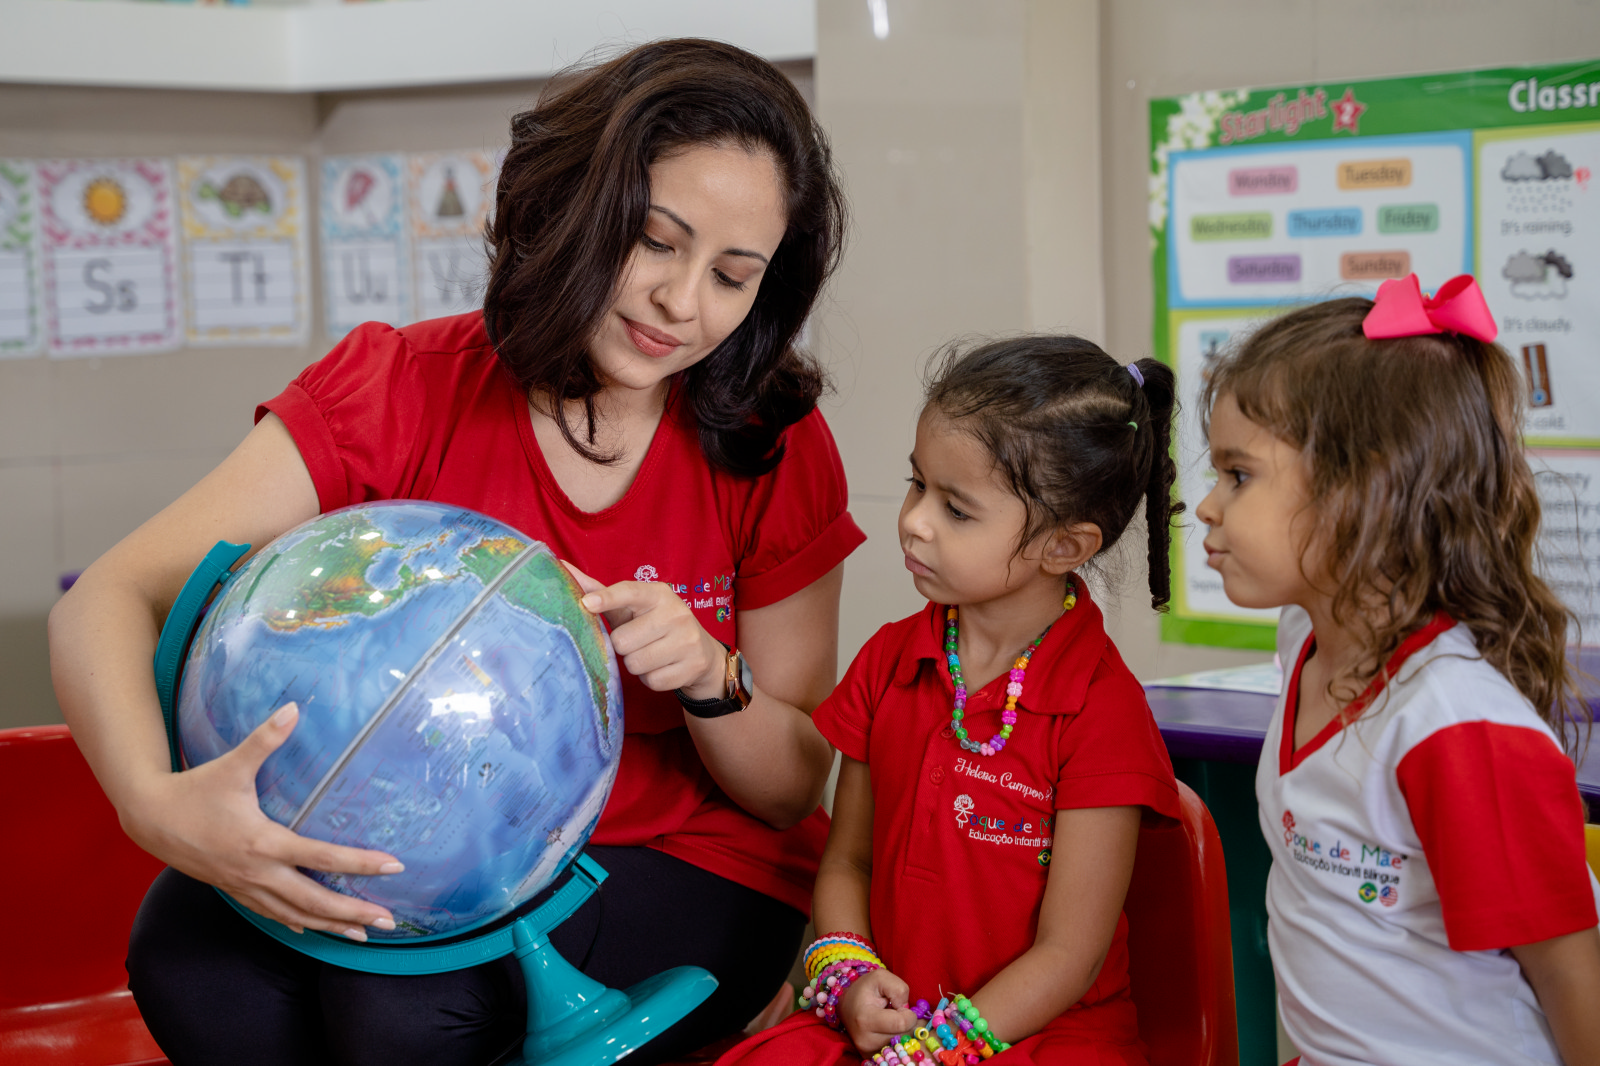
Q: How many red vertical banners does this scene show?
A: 0